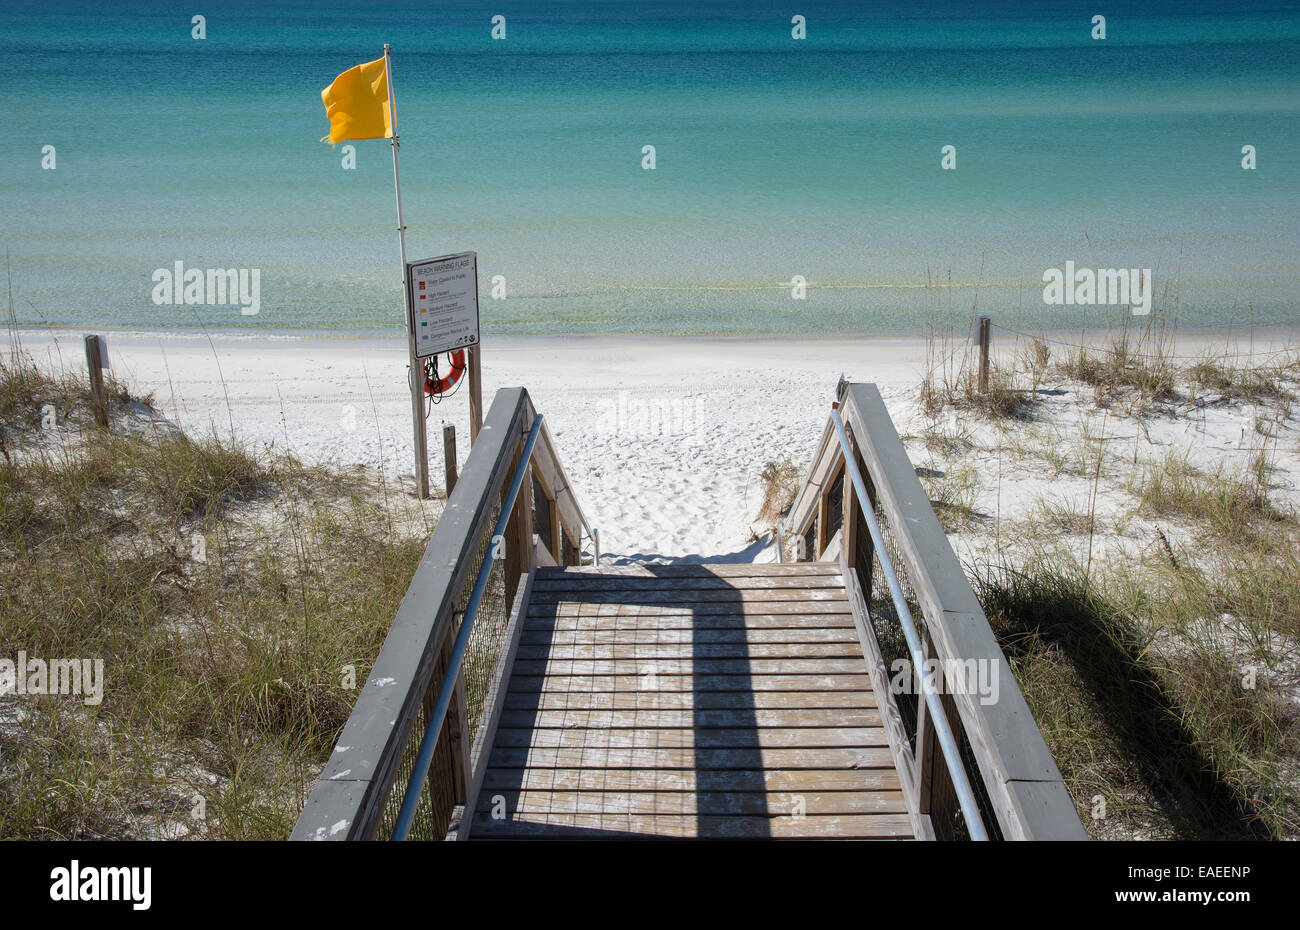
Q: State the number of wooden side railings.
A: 2